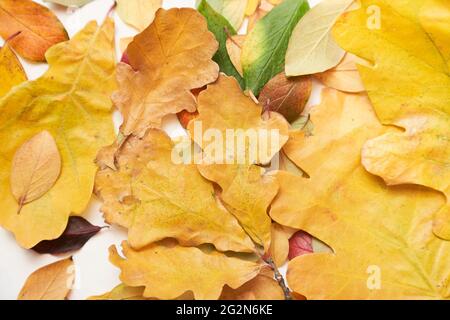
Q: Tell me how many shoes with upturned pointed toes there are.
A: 0